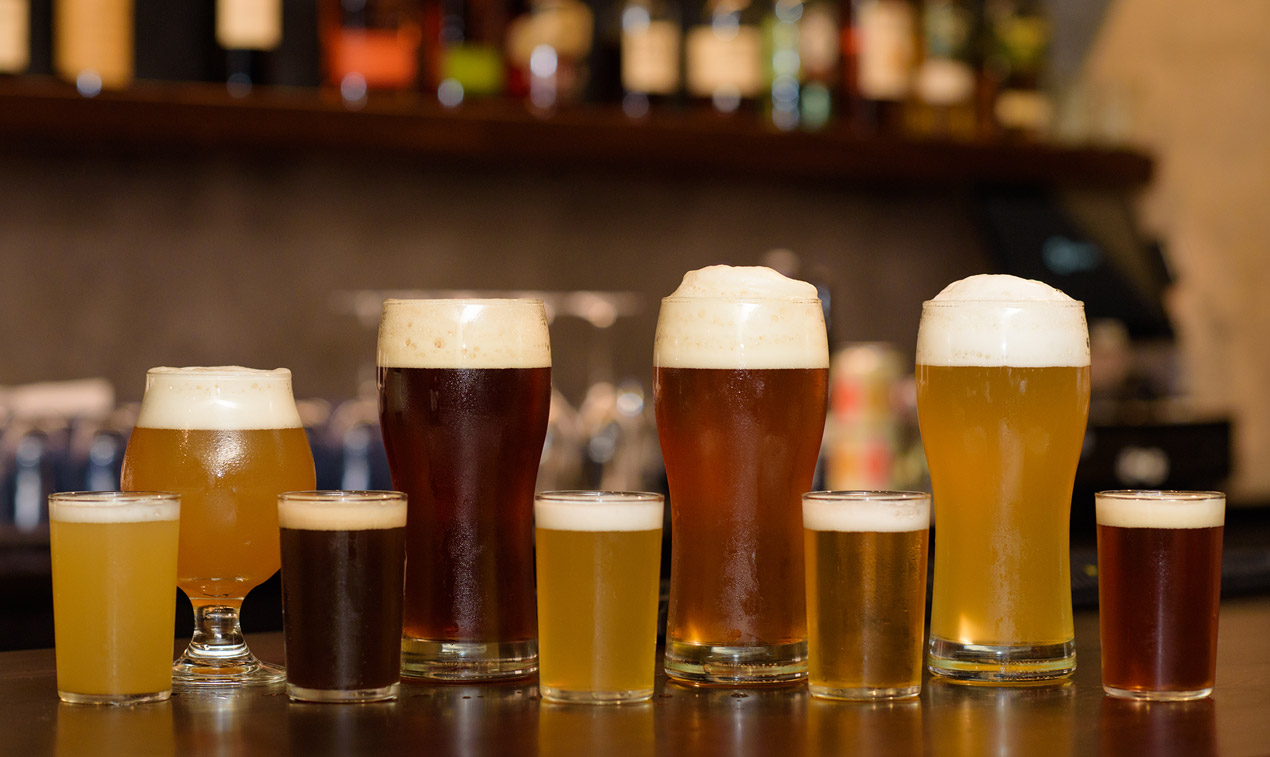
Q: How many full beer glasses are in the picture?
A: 9